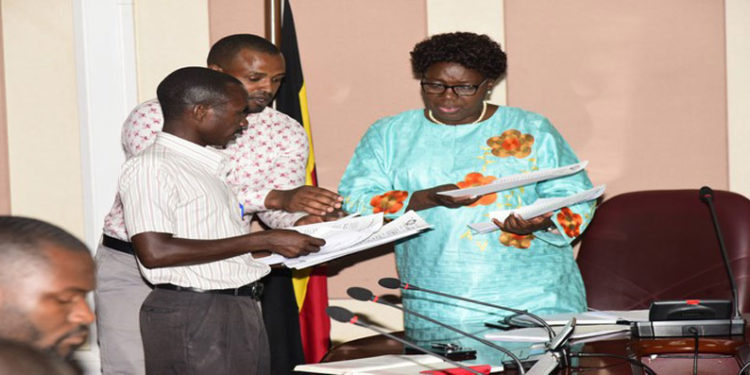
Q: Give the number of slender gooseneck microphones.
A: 4